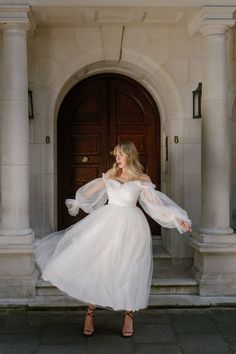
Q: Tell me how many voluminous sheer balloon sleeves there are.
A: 2